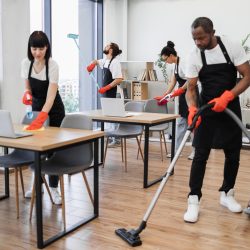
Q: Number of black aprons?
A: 4